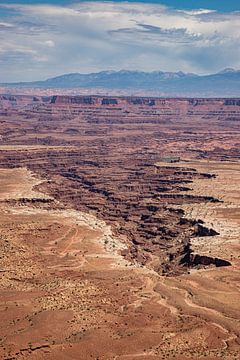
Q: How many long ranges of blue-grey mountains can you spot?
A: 1